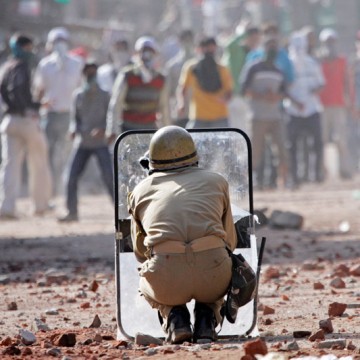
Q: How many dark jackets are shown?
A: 1